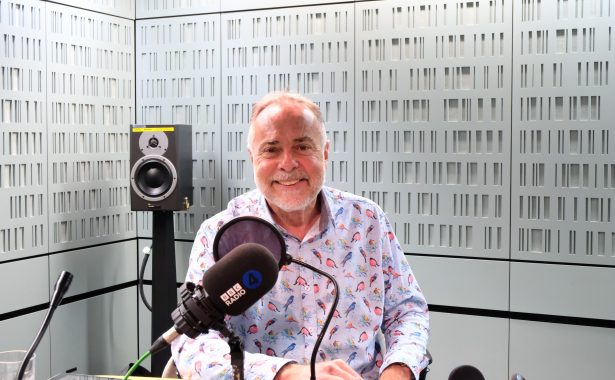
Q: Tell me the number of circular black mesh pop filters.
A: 1